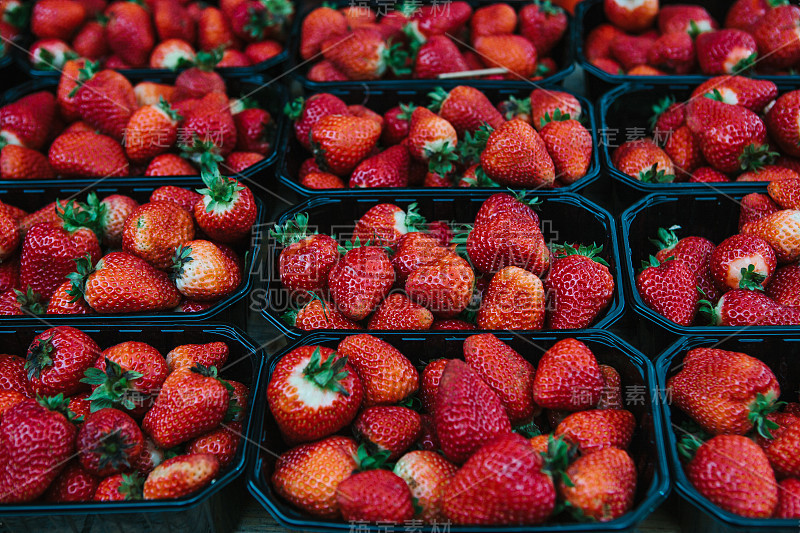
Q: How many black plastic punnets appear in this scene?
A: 12